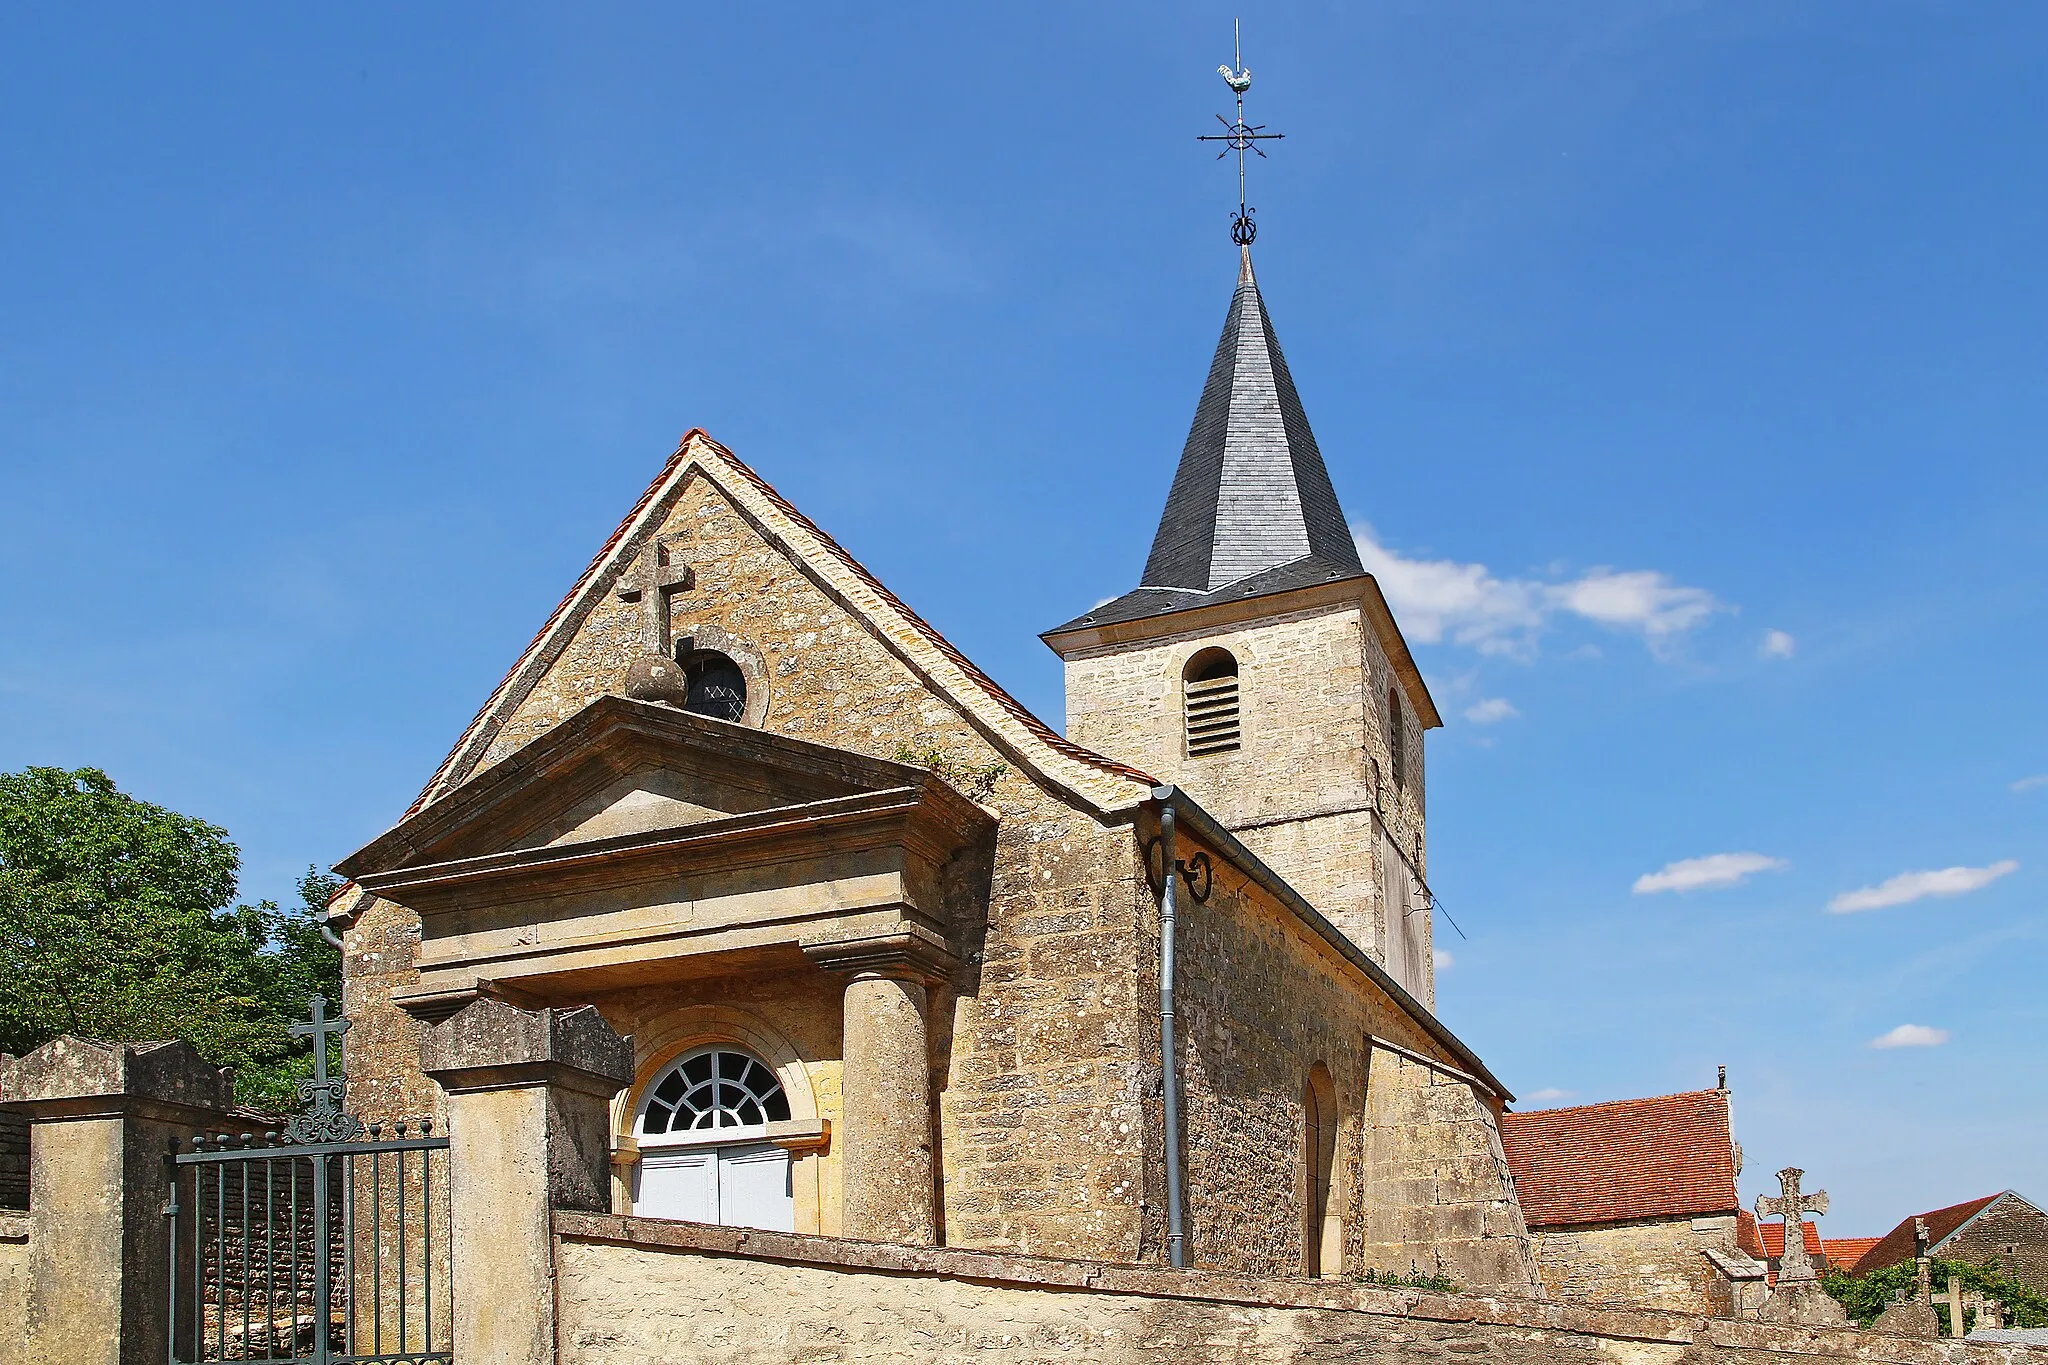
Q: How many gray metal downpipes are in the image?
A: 2